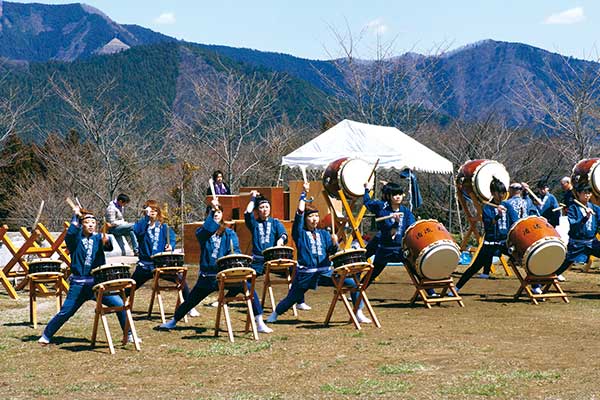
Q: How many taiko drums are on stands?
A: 11